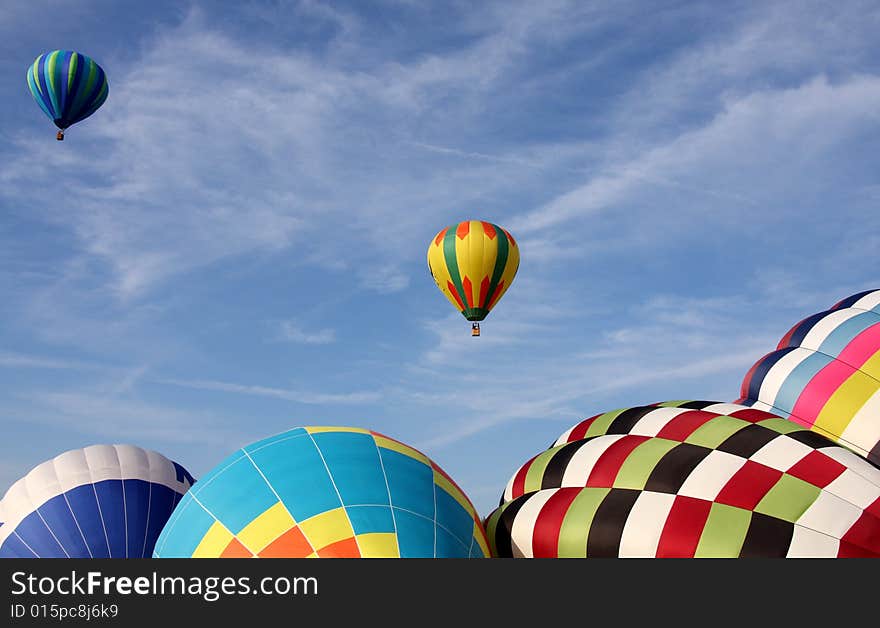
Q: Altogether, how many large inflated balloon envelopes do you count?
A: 4